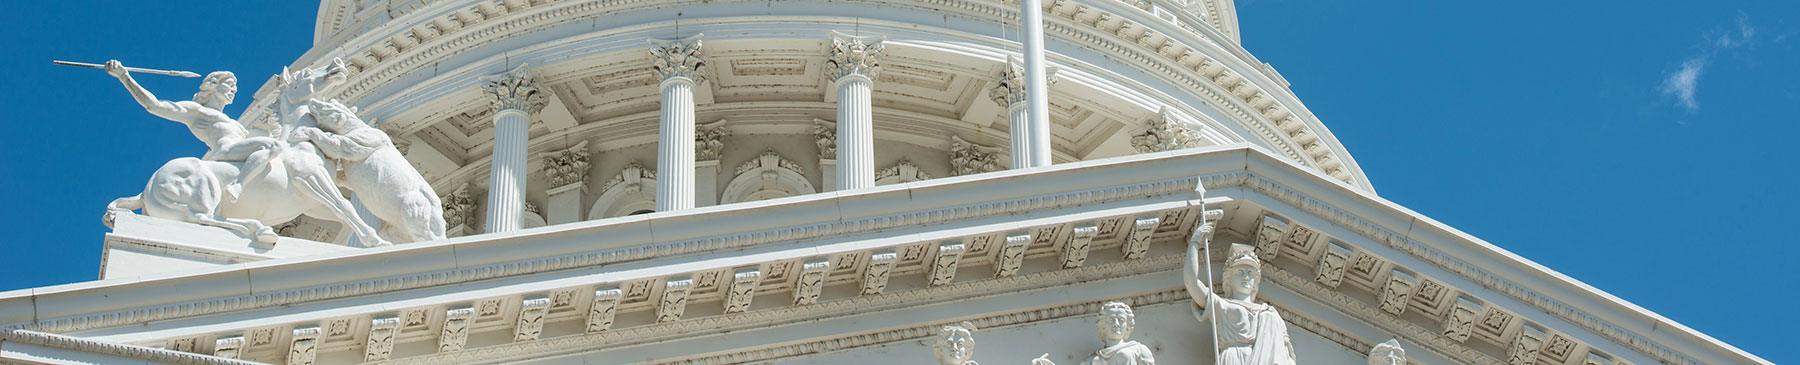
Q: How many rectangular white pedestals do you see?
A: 1